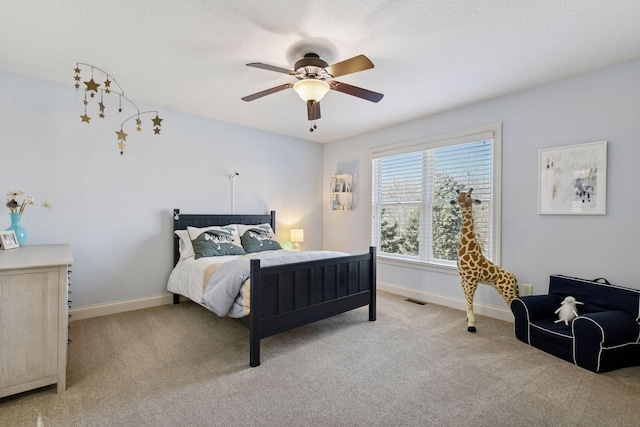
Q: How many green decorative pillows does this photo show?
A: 2